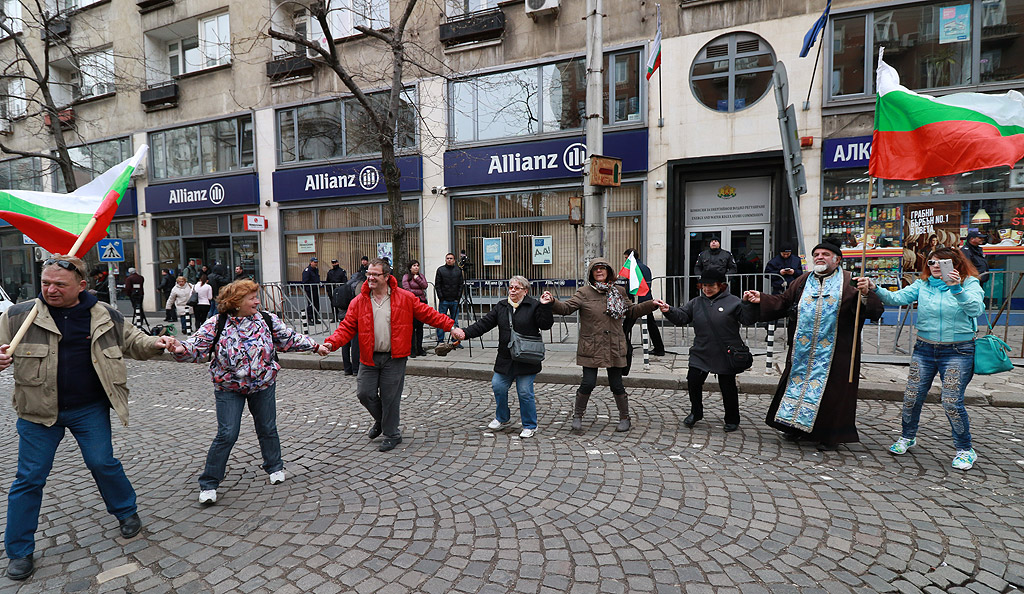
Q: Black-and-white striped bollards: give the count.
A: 5